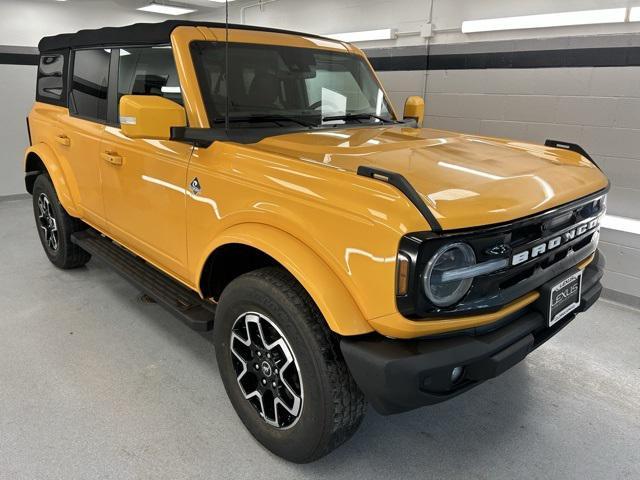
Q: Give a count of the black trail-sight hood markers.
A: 2